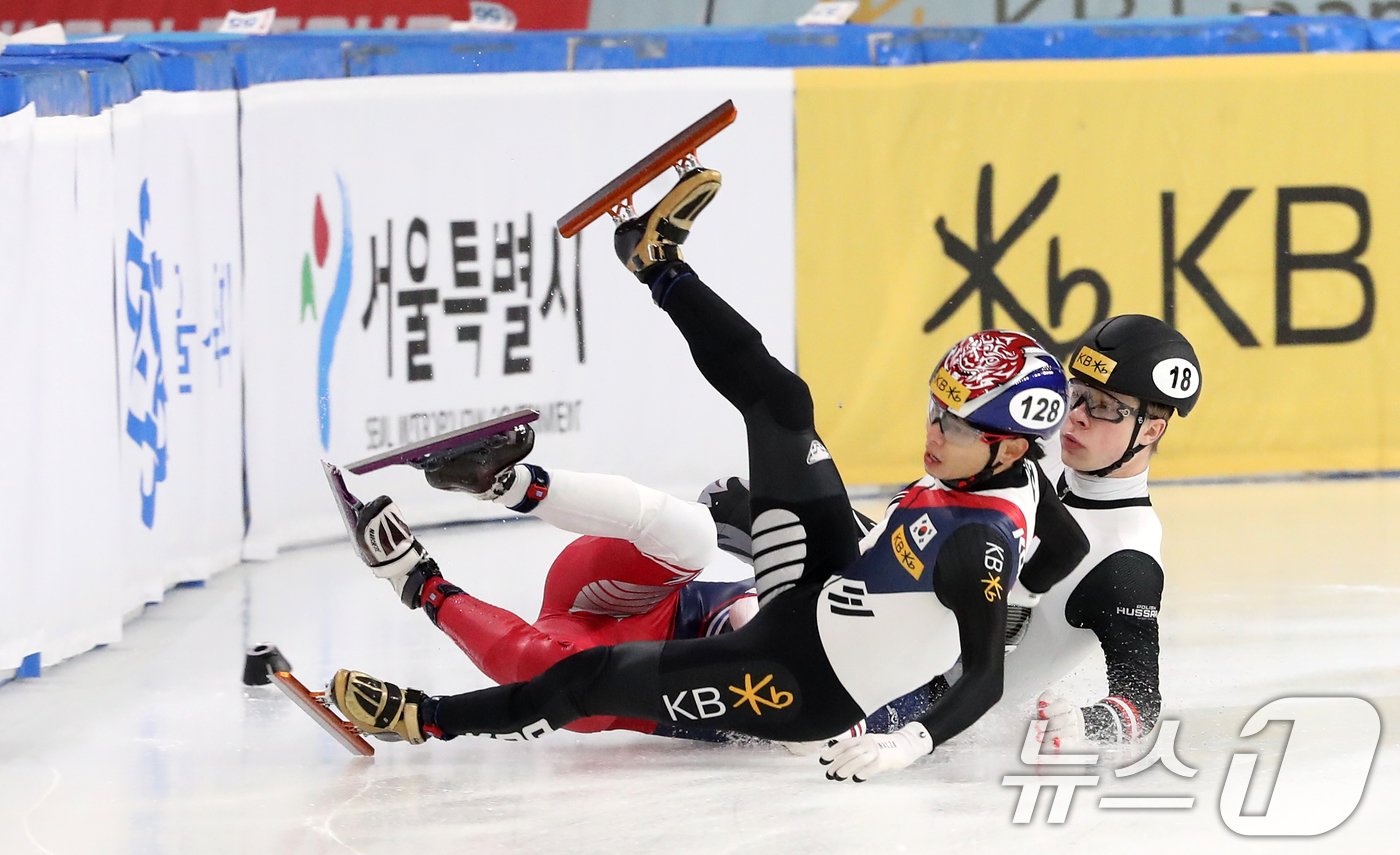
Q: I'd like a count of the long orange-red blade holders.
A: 2